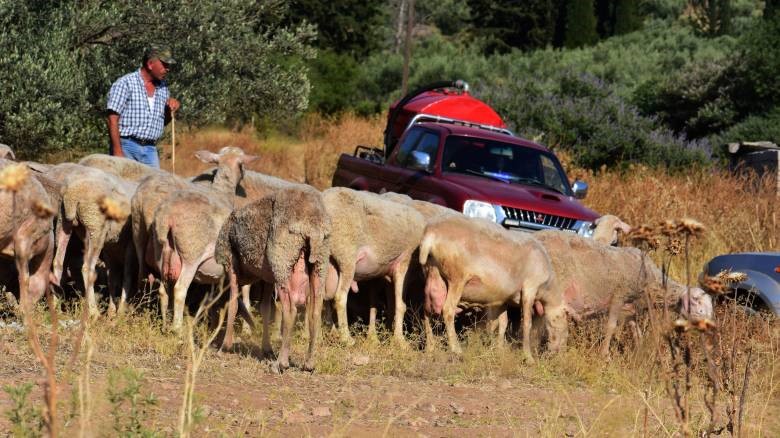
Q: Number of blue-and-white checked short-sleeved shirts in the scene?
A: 1